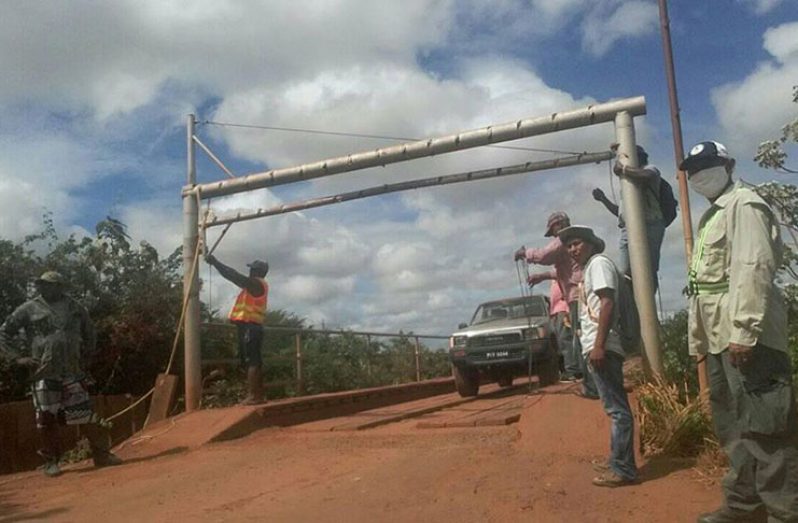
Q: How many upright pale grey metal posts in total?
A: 2